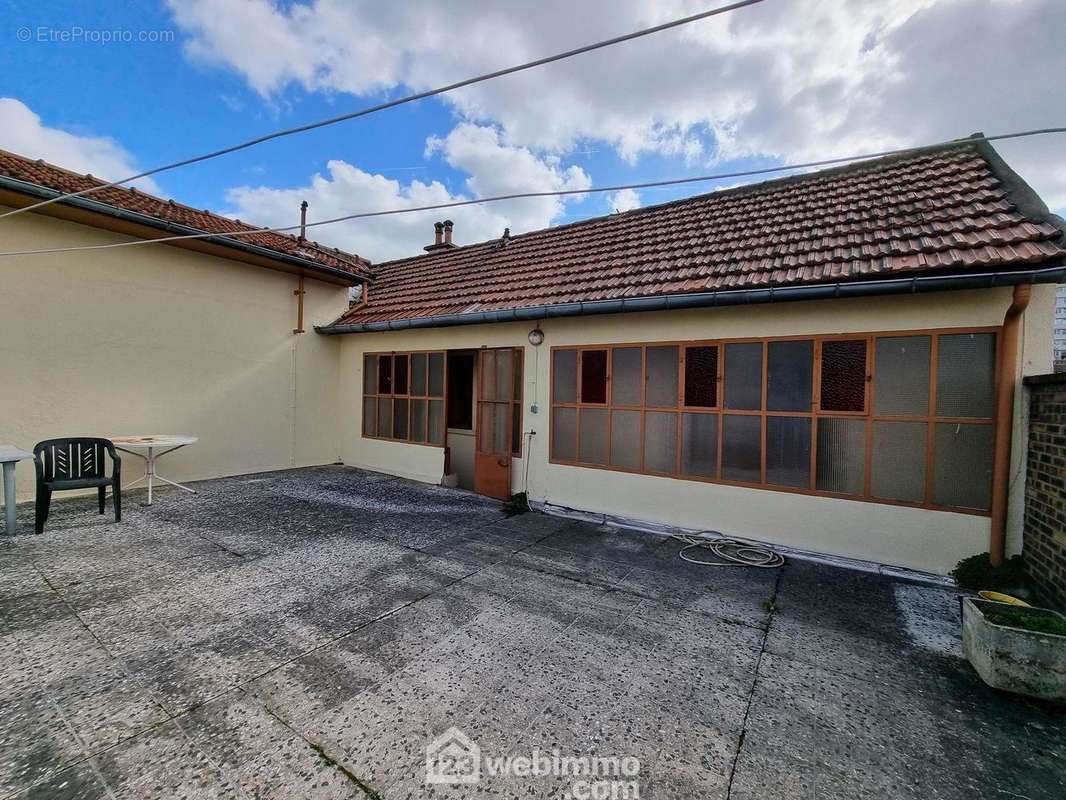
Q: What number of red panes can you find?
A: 5